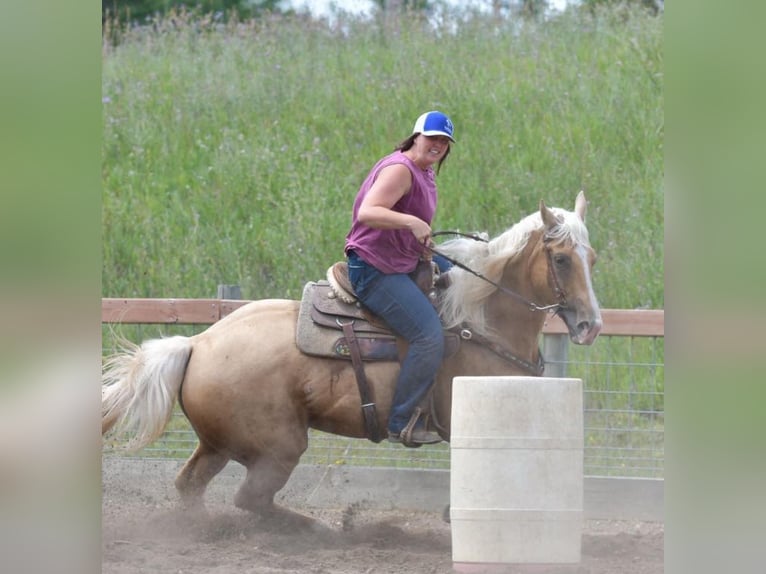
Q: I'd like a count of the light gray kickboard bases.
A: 1